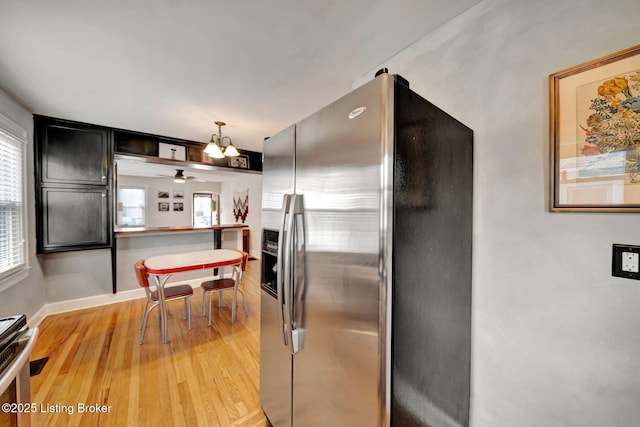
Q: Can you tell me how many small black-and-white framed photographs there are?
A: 4